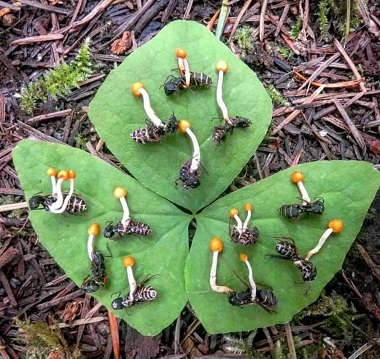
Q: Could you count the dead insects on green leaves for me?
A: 12